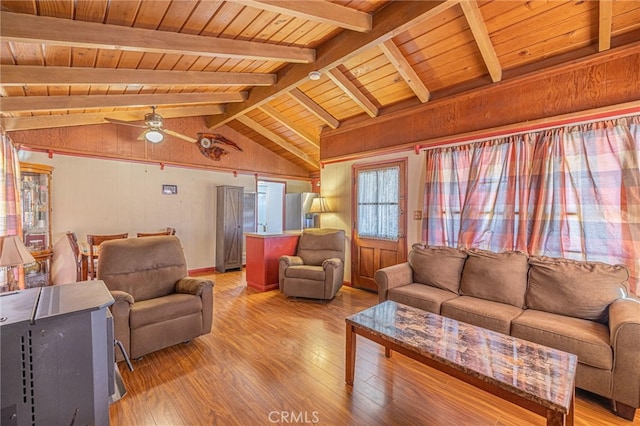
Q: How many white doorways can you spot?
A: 1